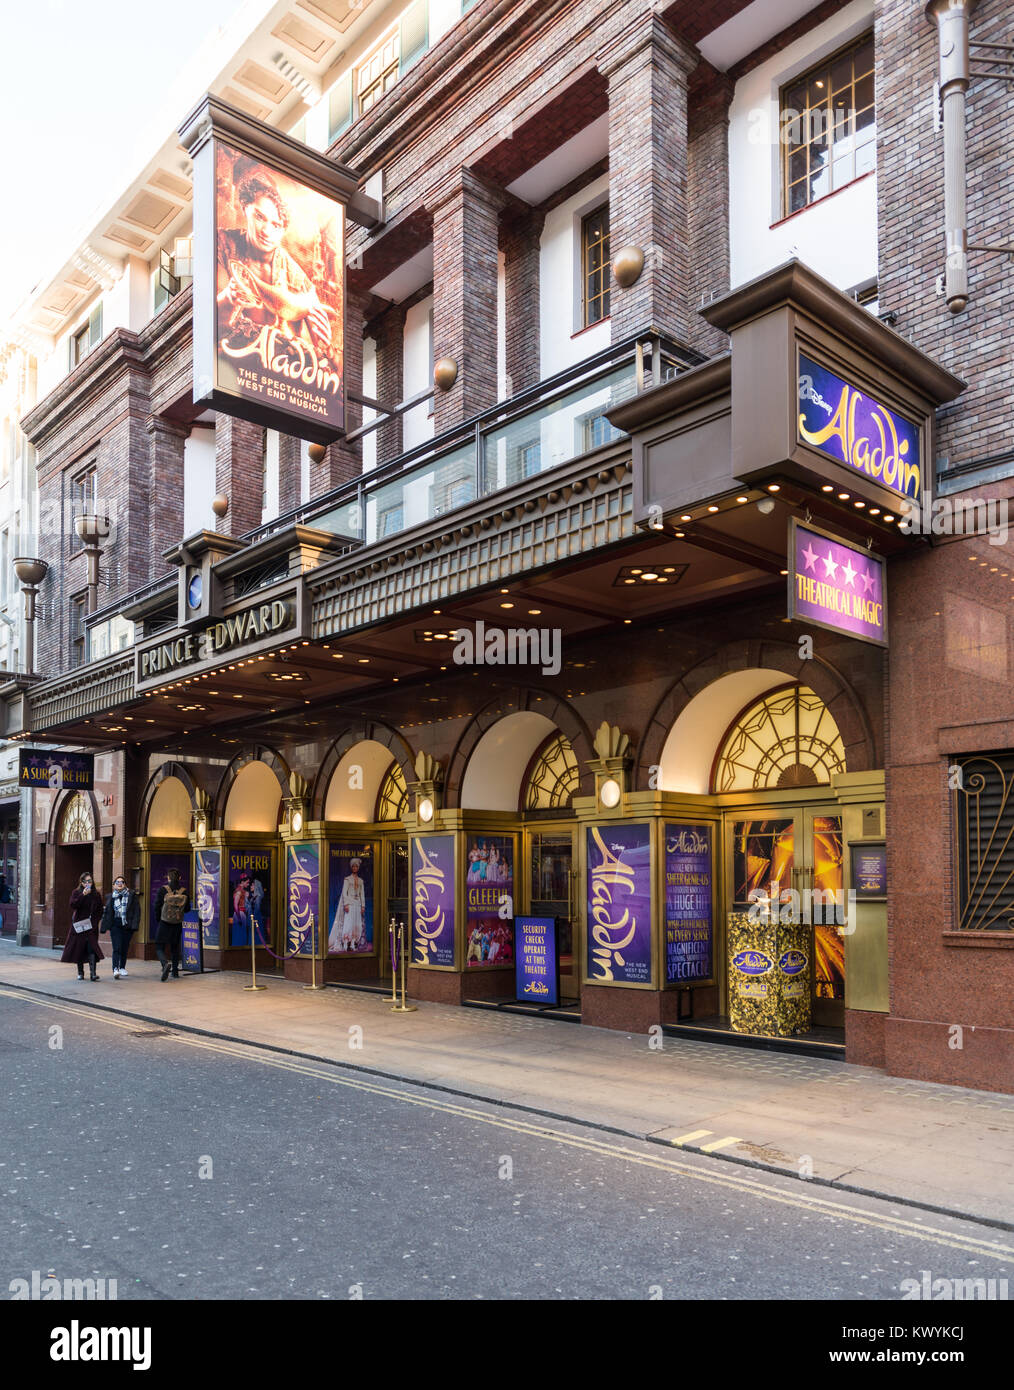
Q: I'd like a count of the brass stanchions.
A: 4